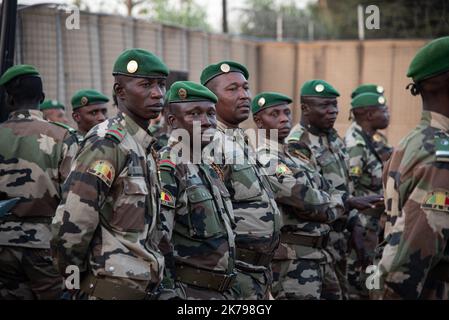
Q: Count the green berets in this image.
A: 11